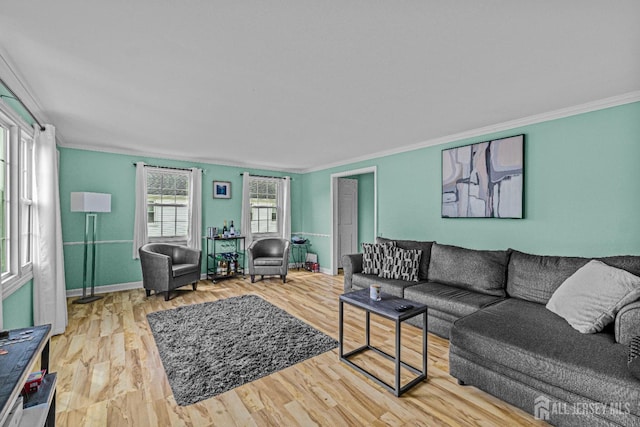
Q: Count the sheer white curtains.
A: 5